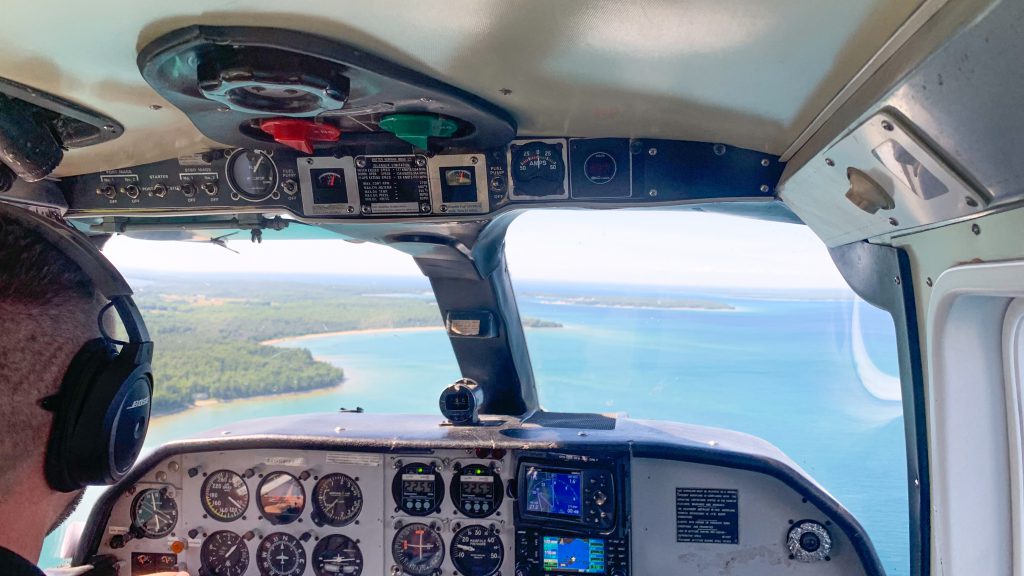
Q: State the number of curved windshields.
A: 2